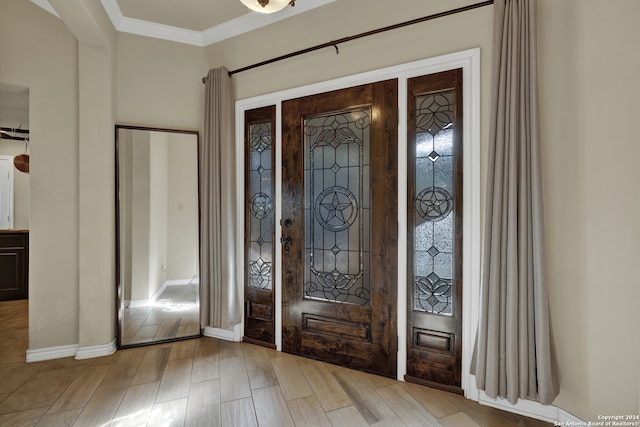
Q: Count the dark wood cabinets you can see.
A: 1